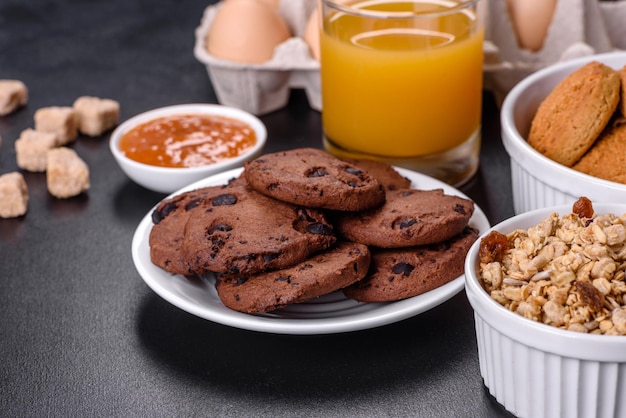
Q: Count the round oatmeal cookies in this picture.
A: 3